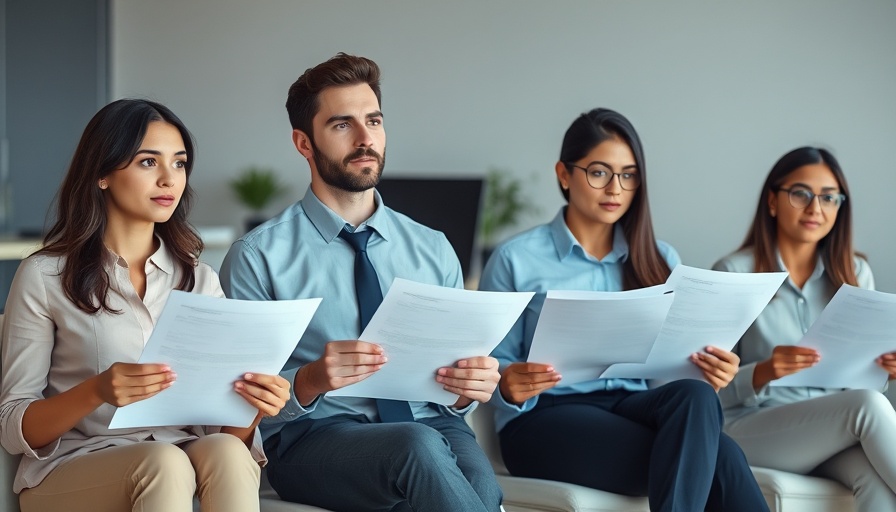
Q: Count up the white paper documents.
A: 5